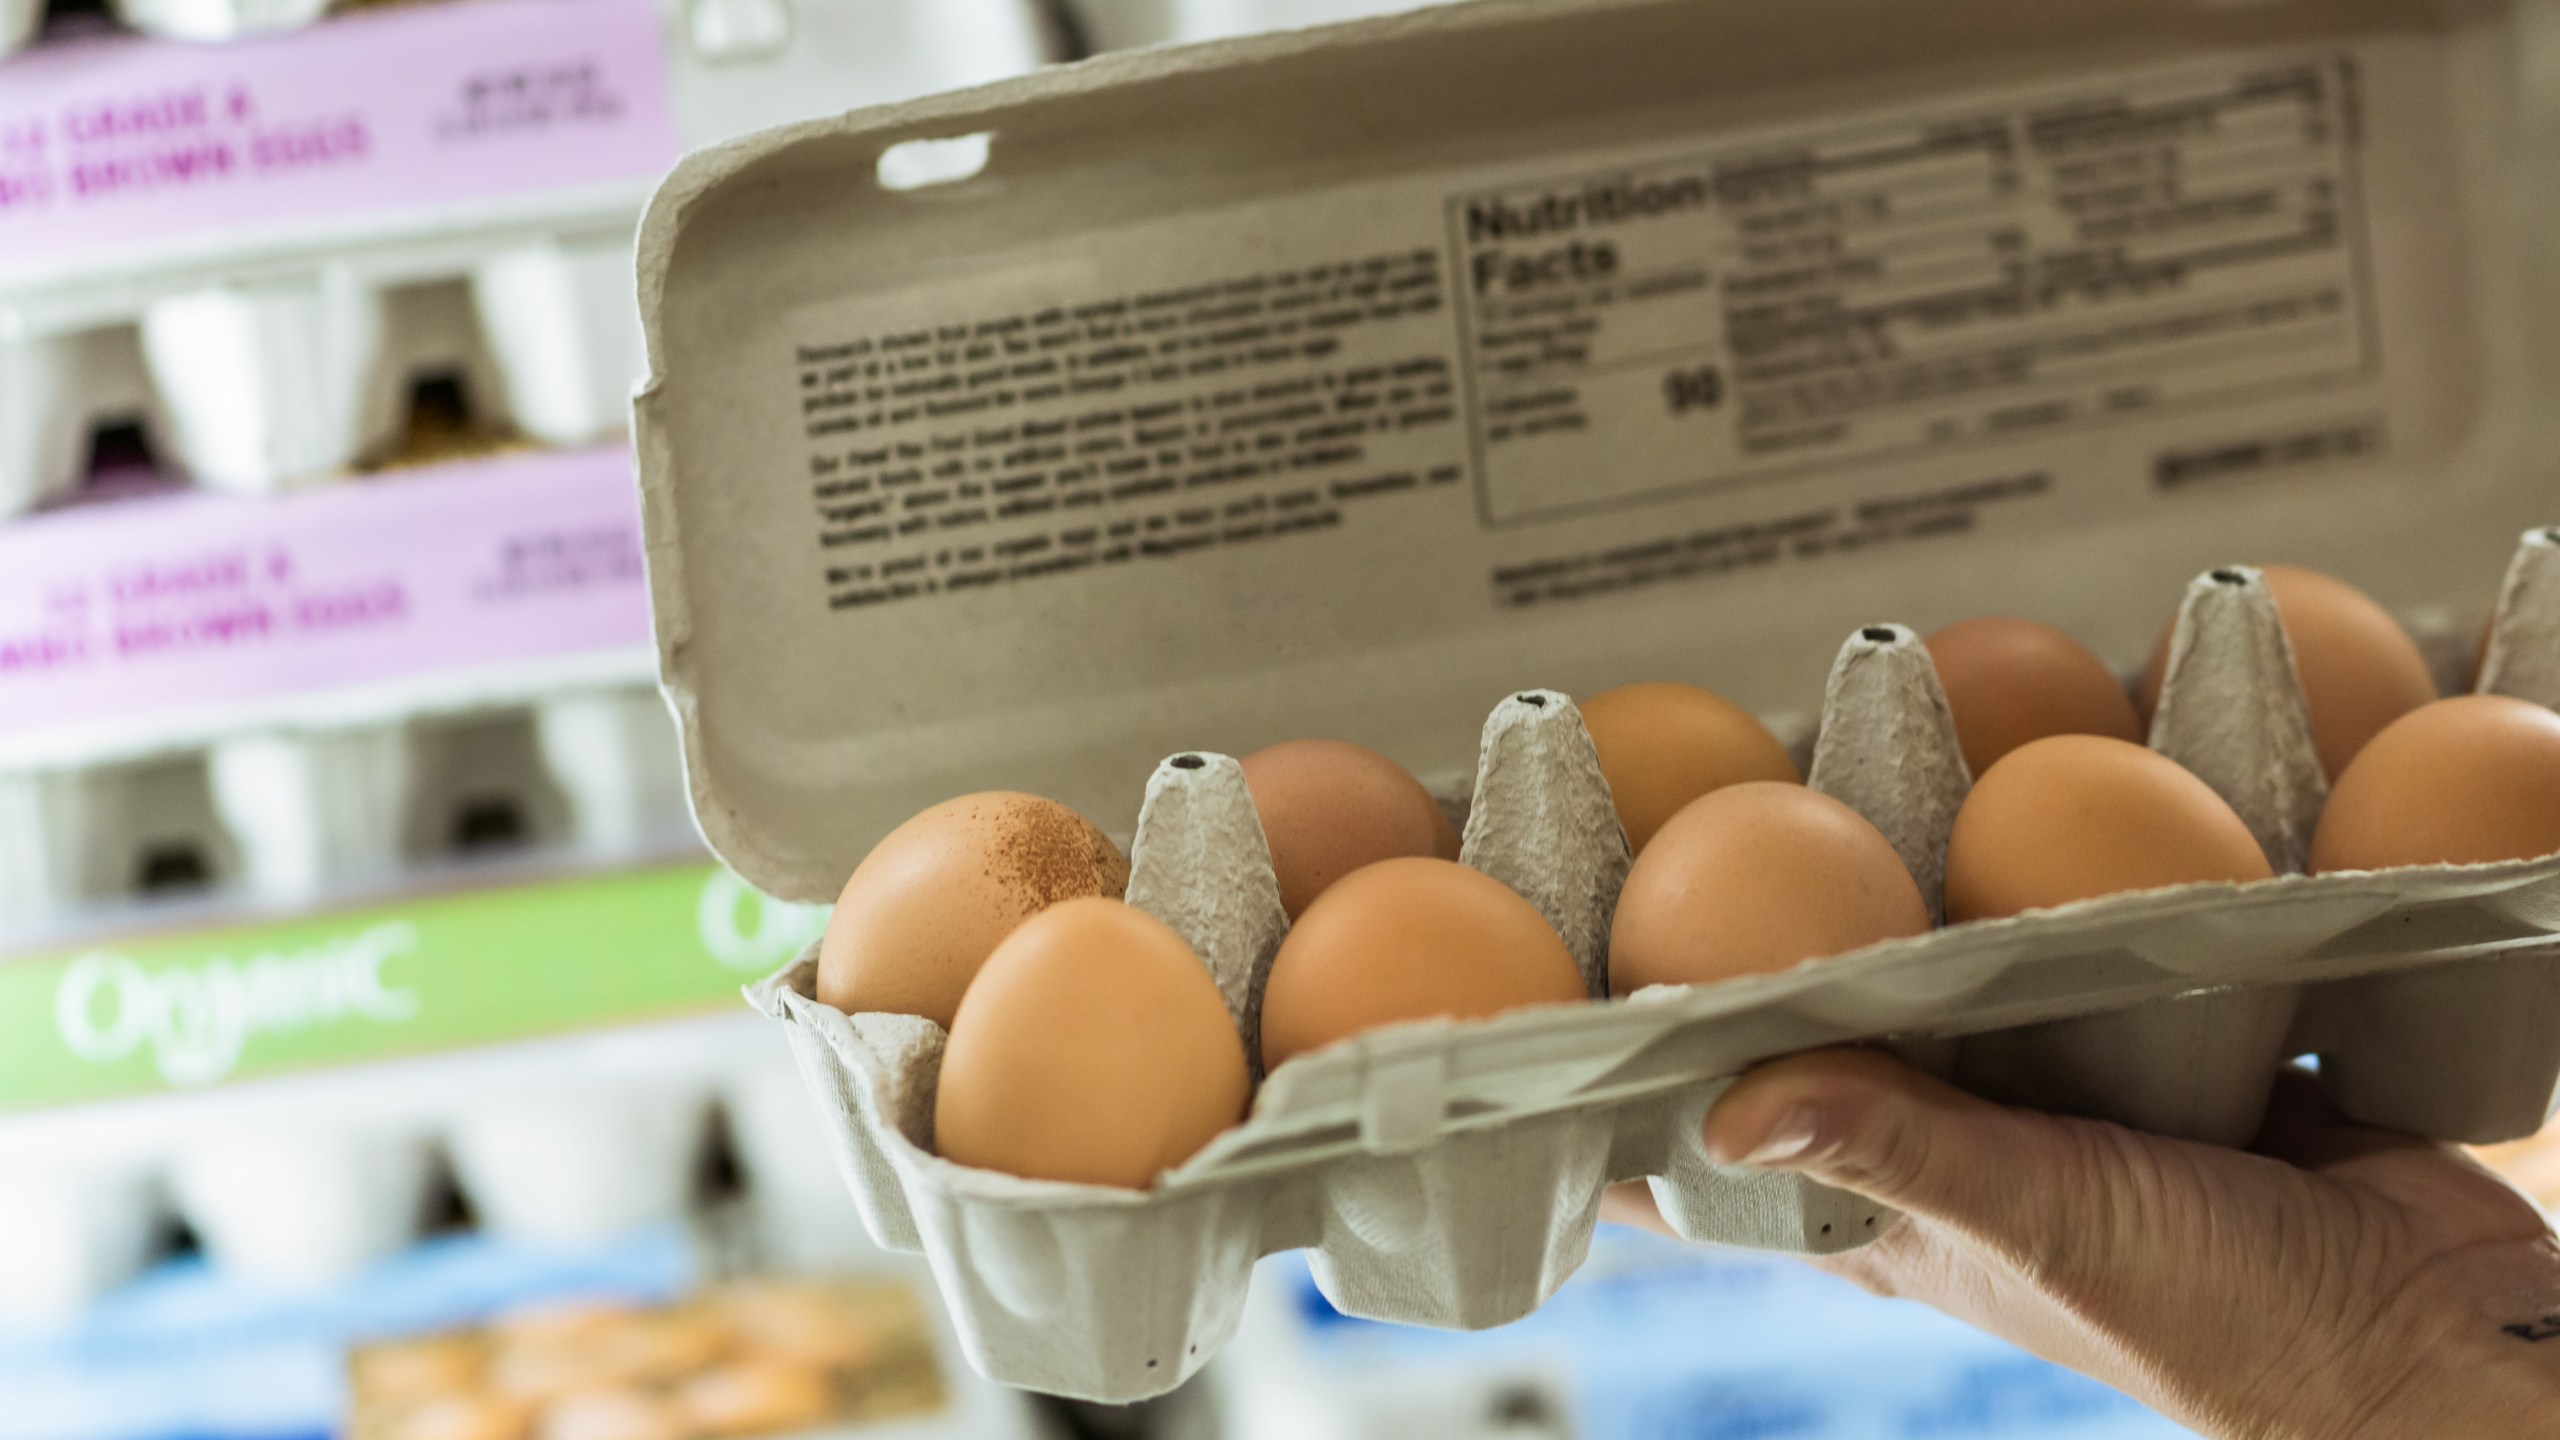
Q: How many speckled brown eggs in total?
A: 1